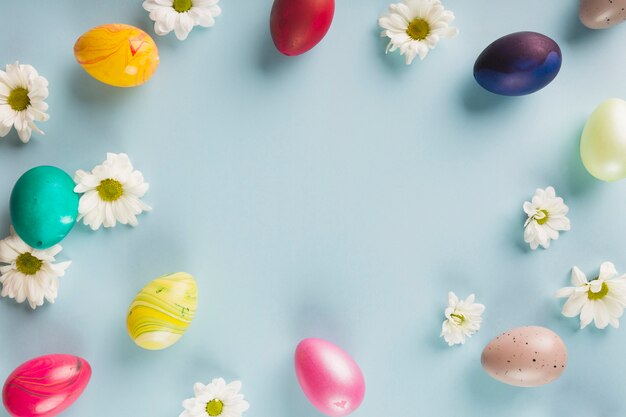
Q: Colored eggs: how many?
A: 10